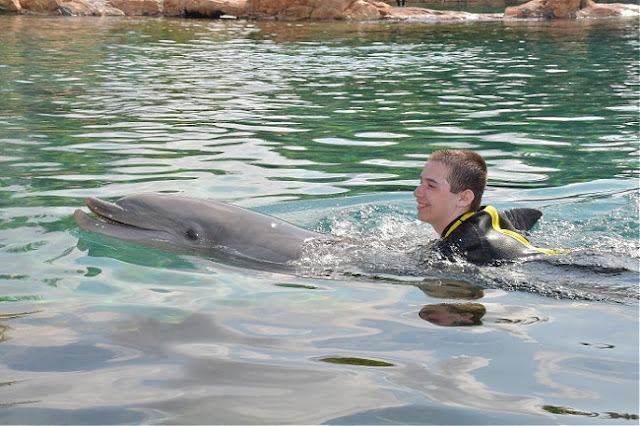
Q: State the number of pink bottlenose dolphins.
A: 0